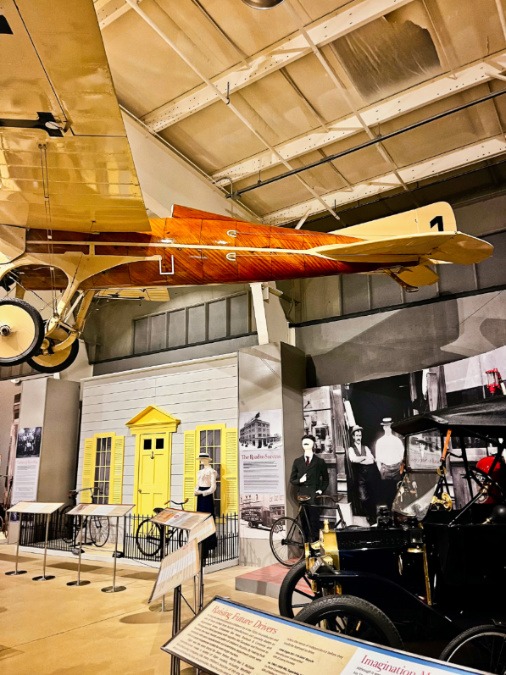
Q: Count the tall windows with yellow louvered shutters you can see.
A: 2